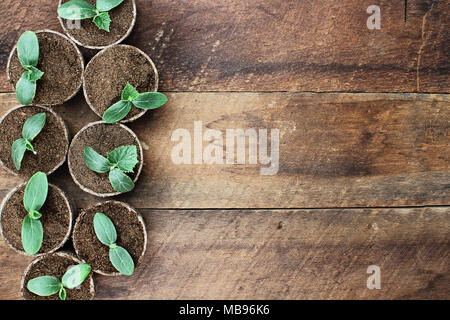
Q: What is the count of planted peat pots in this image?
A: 8